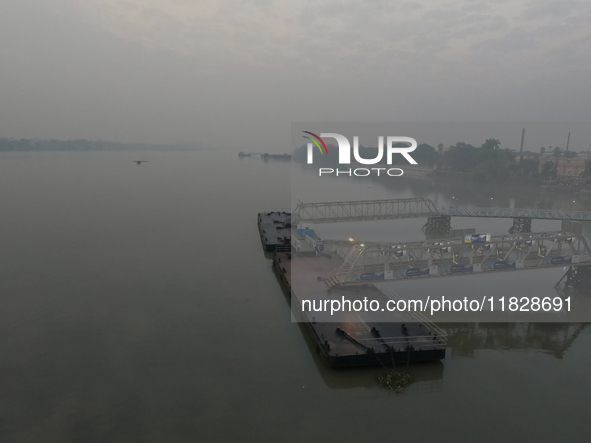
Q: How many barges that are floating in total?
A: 2